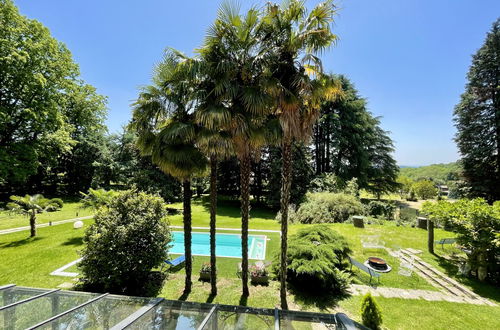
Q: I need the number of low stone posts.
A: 2